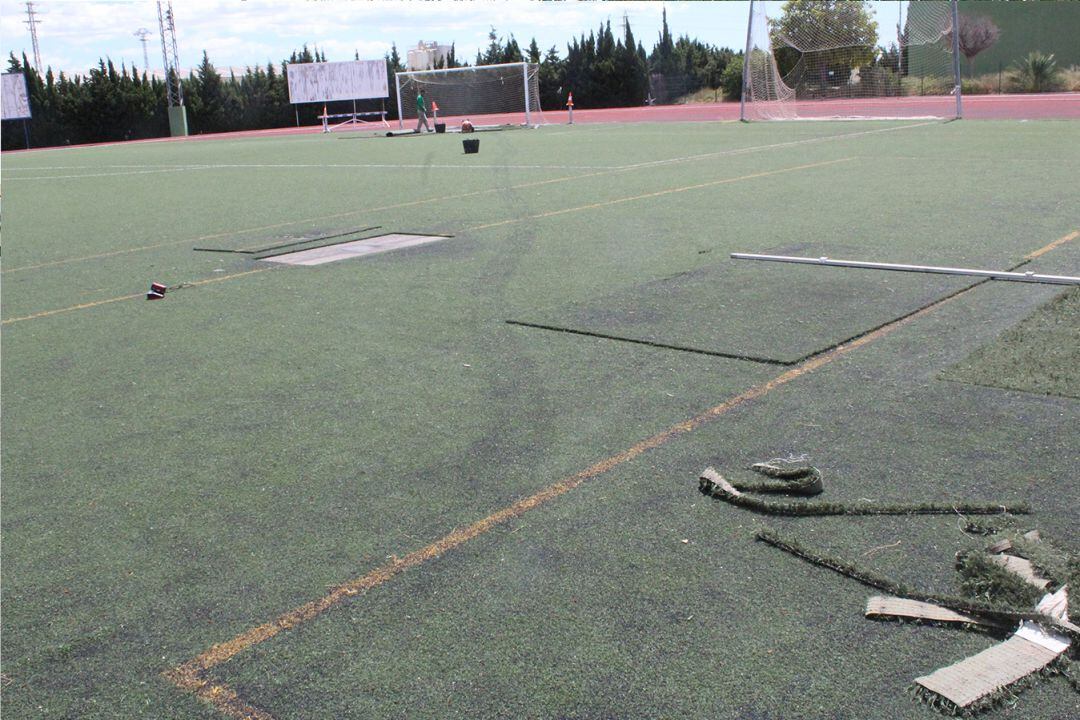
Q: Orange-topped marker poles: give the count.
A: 3